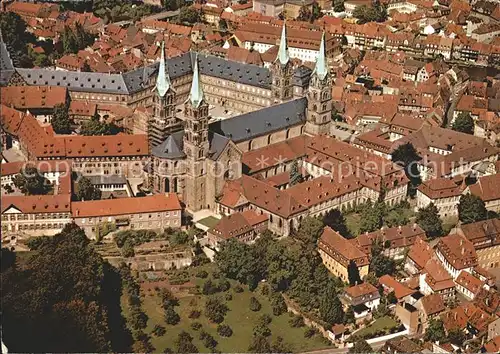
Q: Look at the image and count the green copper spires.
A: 4